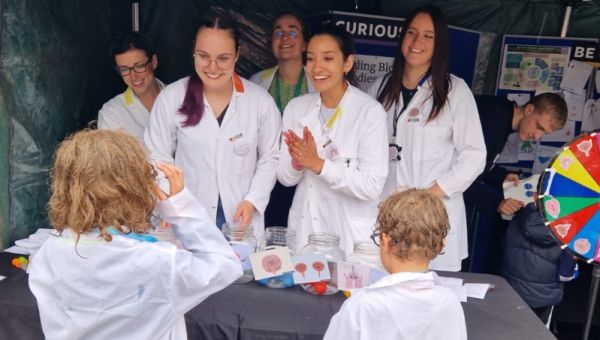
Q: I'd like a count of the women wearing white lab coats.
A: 5